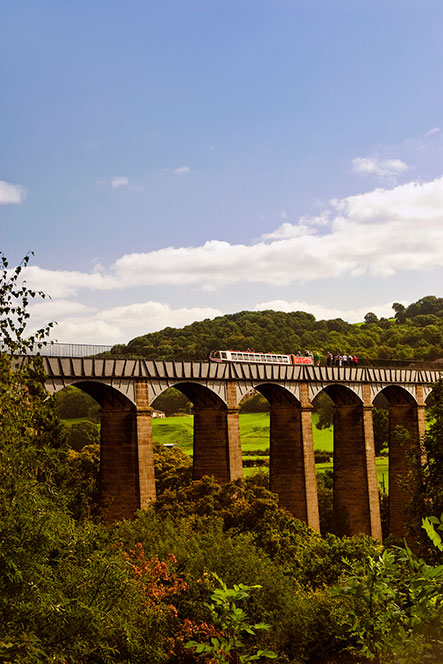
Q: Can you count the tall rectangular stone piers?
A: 5